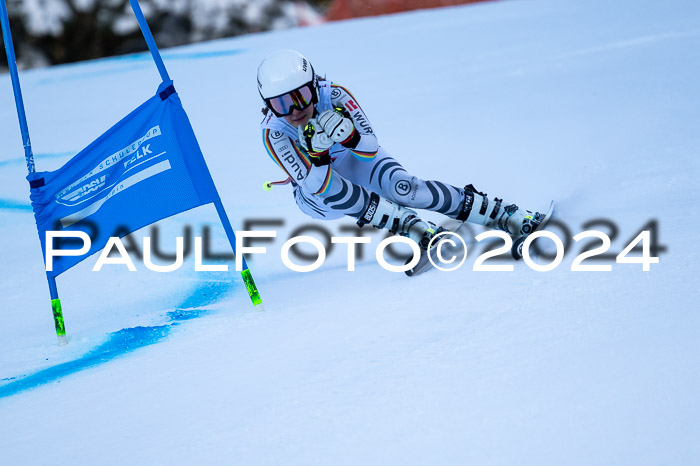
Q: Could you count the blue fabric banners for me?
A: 1